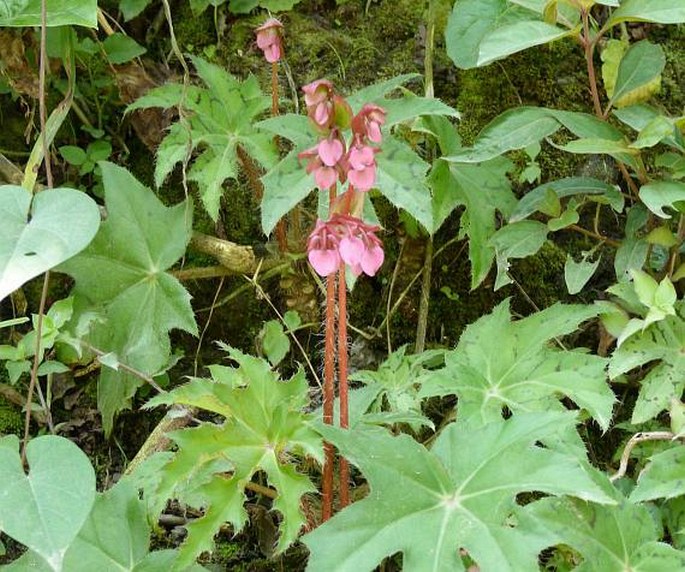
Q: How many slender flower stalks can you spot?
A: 3